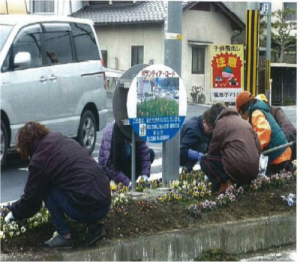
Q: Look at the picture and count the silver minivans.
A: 1